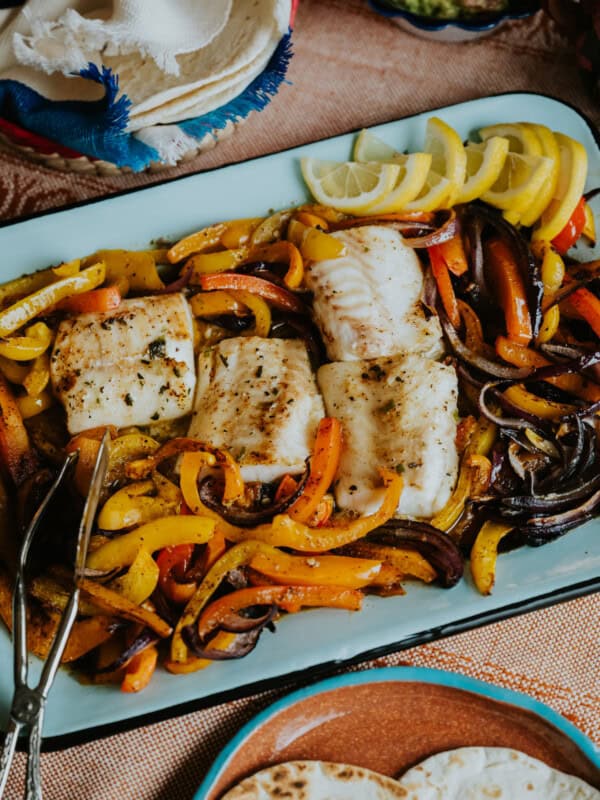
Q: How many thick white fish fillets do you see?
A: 4